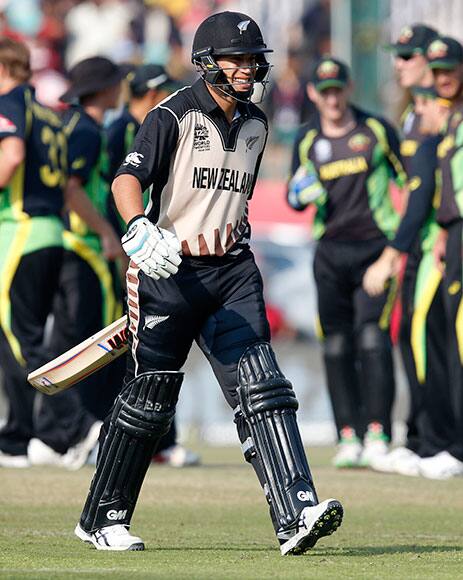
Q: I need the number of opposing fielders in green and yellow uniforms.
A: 7